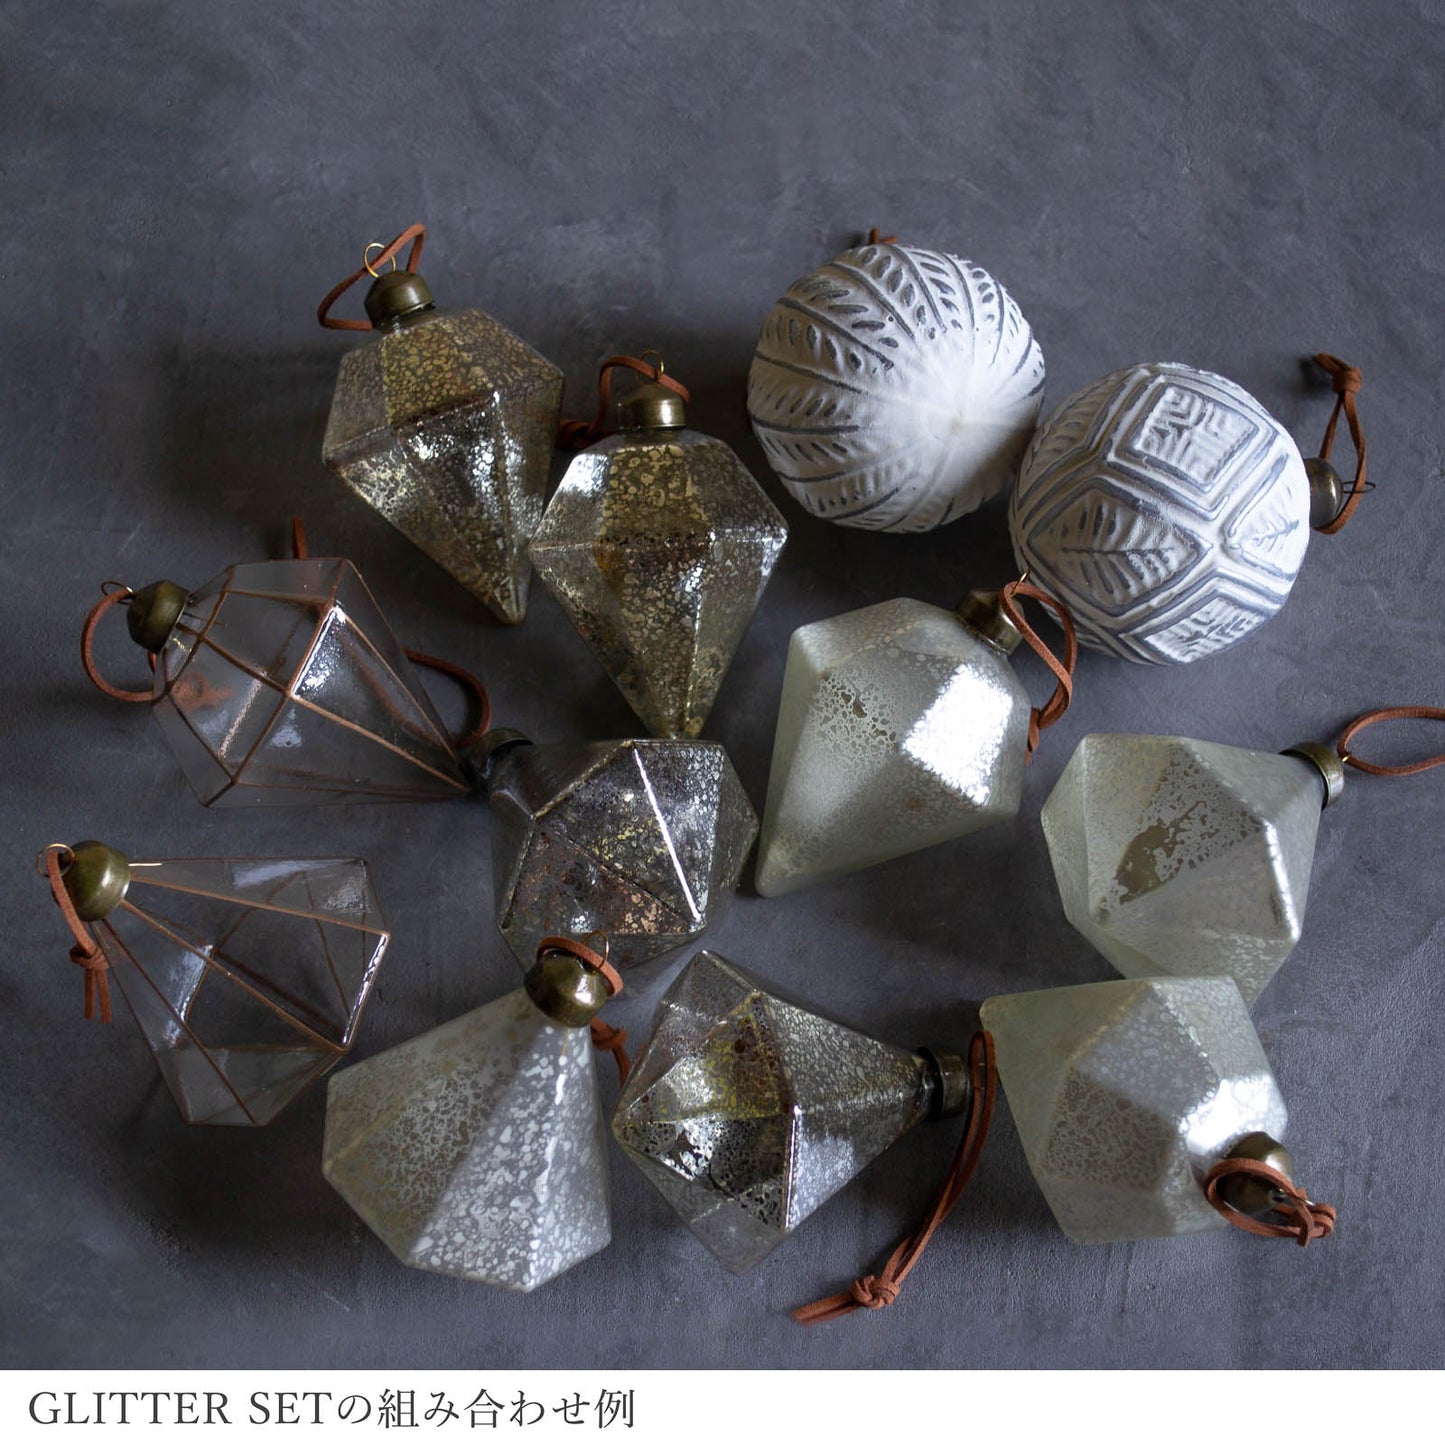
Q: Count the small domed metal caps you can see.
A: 11